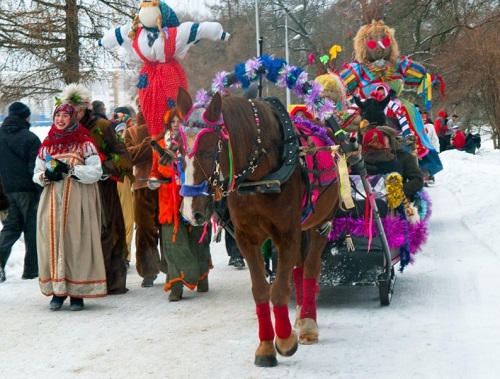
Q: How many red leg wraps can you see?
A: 4